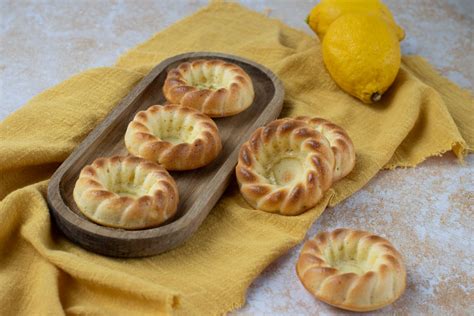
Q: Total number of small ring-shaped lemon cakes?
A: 6